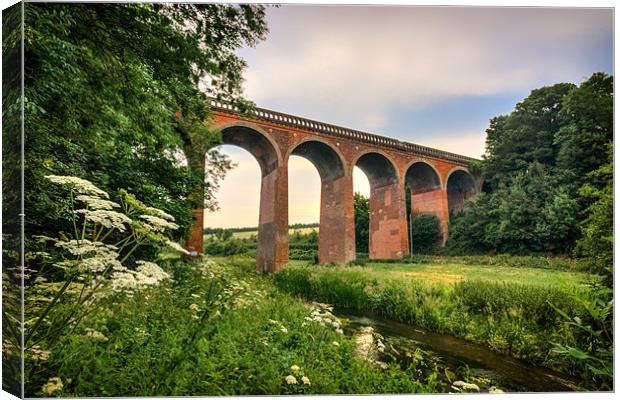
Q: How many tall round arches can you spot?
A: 5